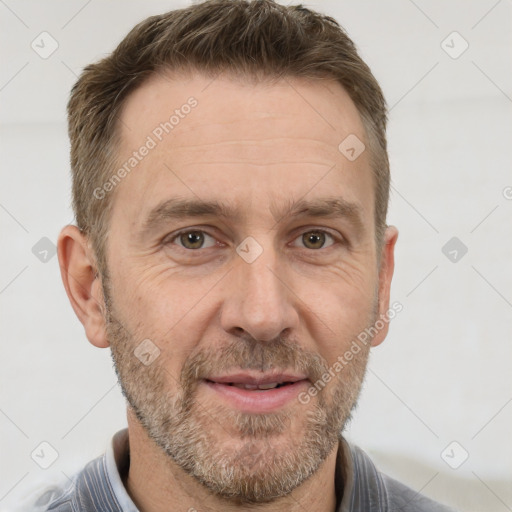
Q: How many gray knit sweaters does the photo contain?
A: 0